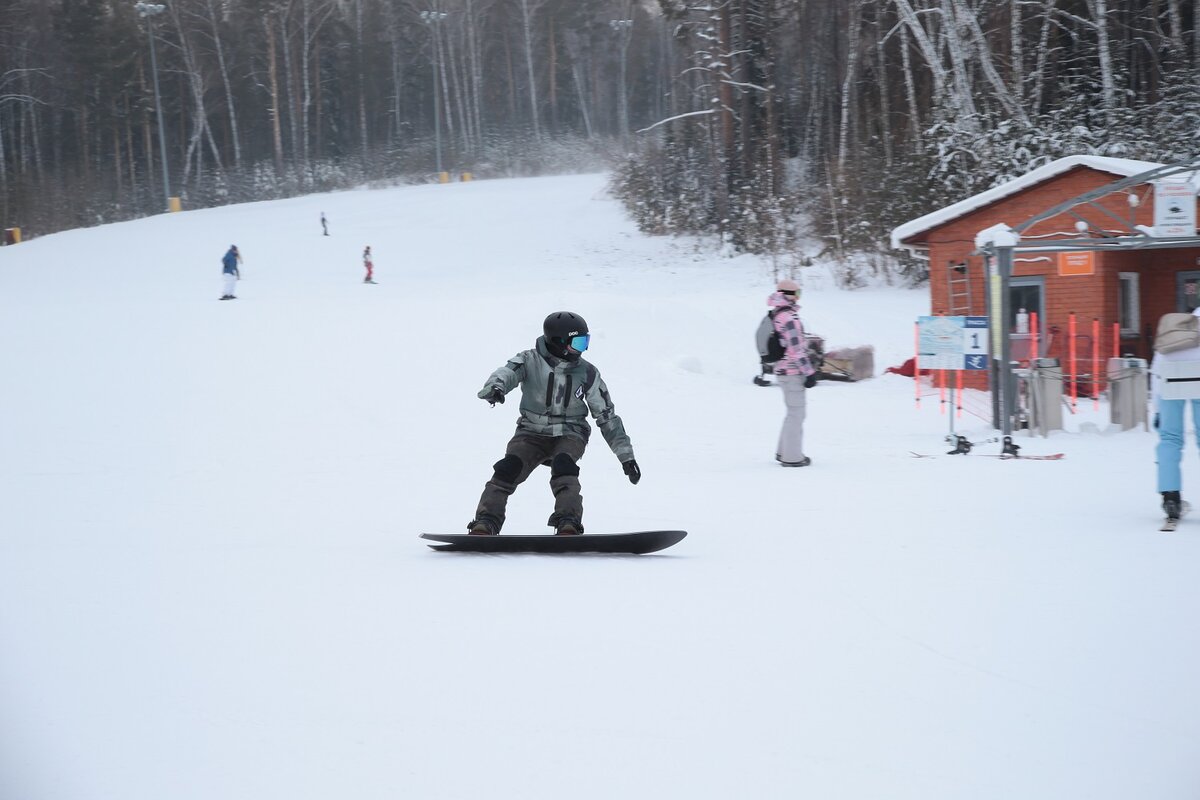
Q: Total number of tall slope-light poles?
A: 3